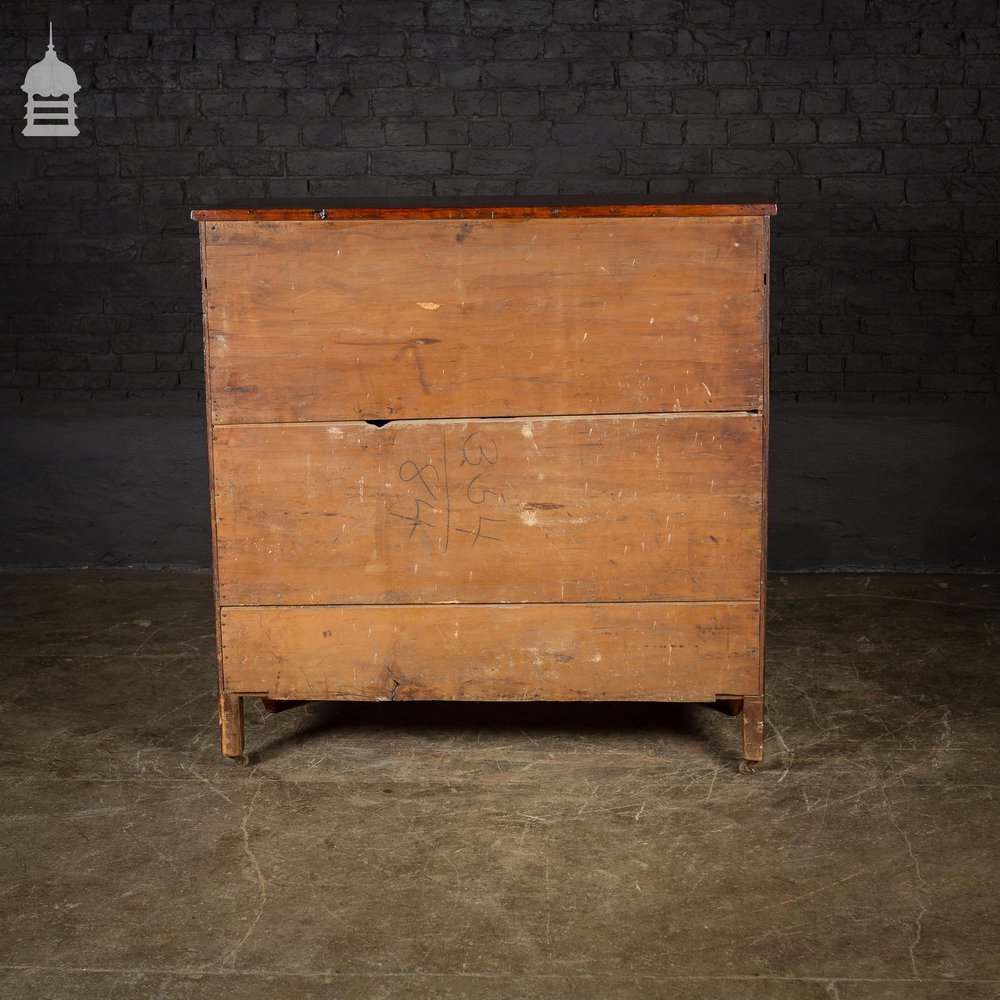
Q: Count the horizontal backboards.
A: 3